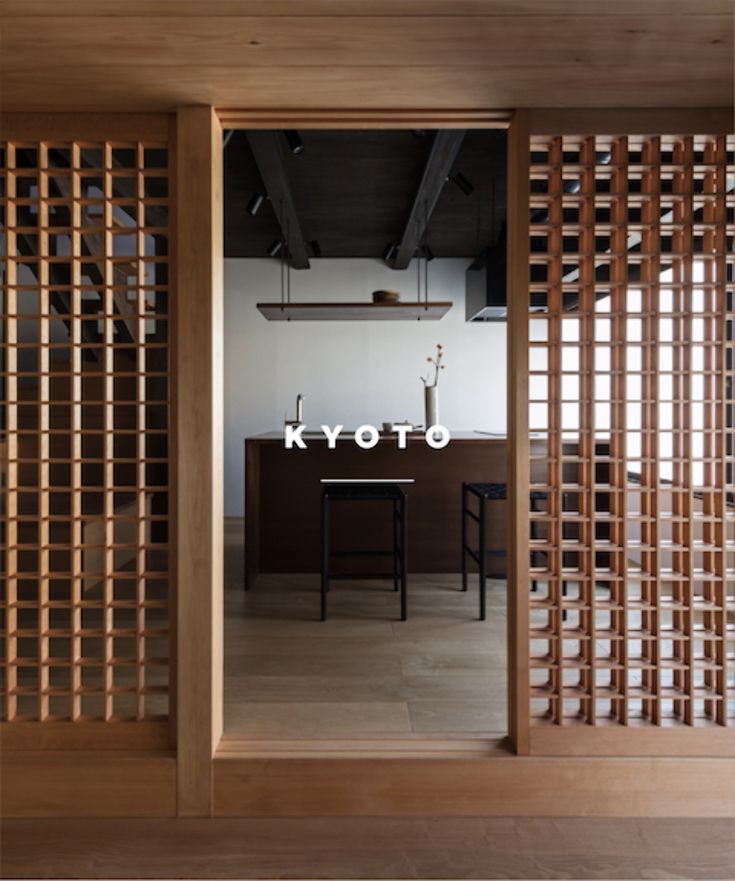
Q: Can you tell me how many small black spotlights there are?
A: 7